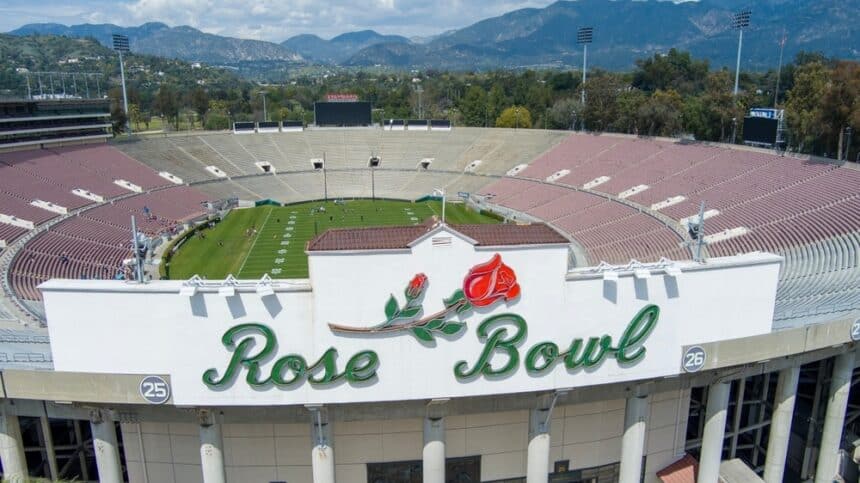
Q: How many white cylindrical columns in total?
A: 10